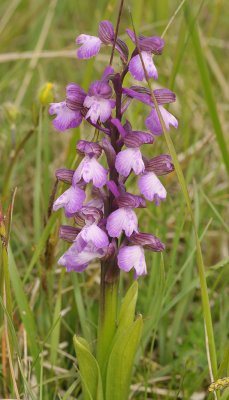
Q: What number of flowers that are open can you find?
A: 13